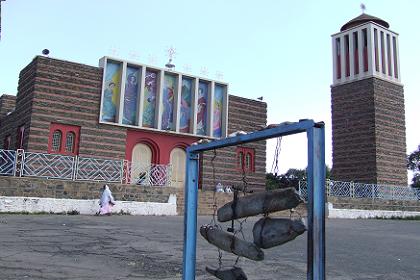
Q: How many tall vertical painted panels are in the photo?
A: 7